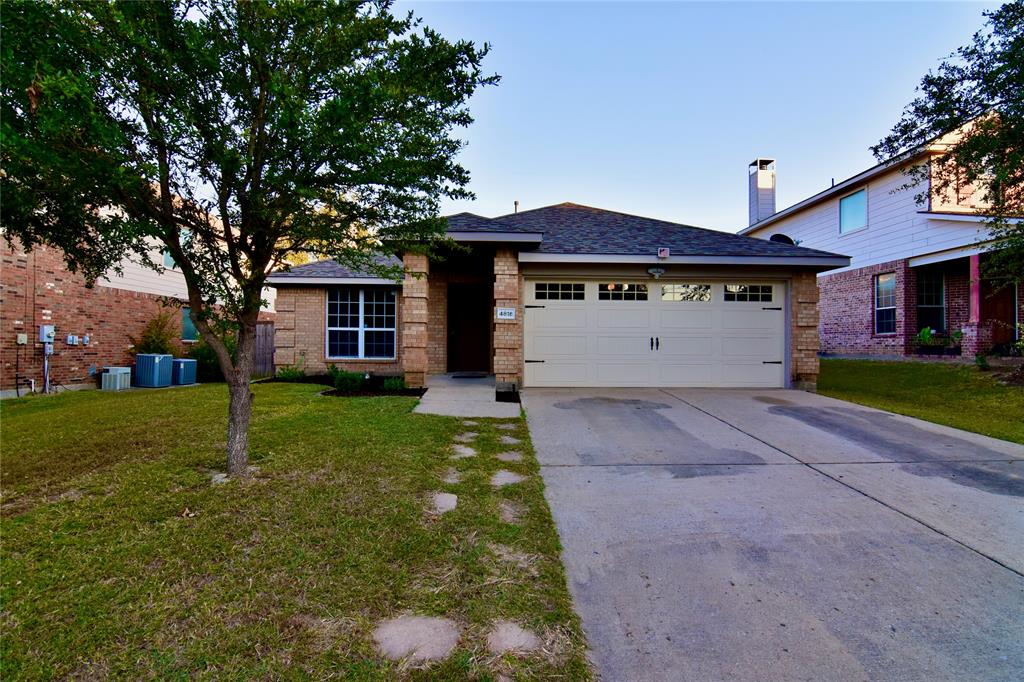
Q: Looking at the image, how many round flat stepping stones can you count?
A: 12